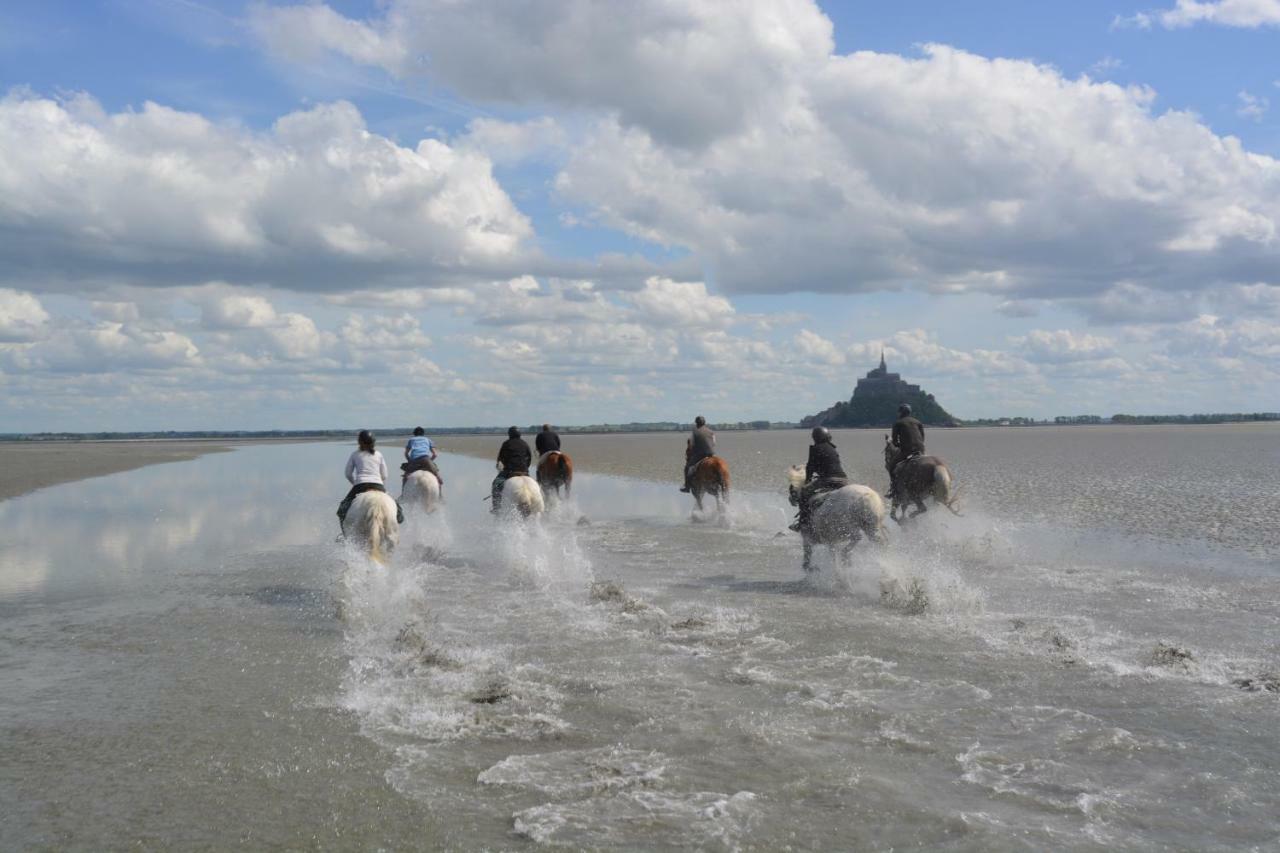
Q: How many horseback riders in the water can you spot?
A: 7